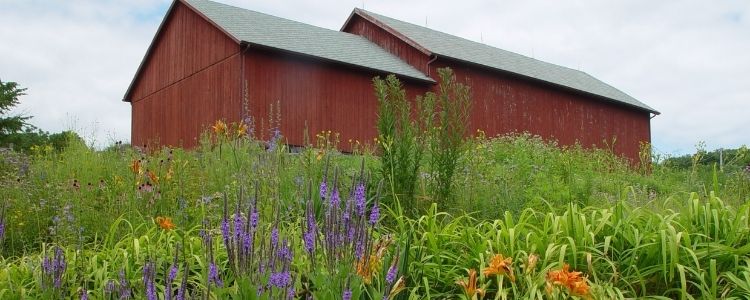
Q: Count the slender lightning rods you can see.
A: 5